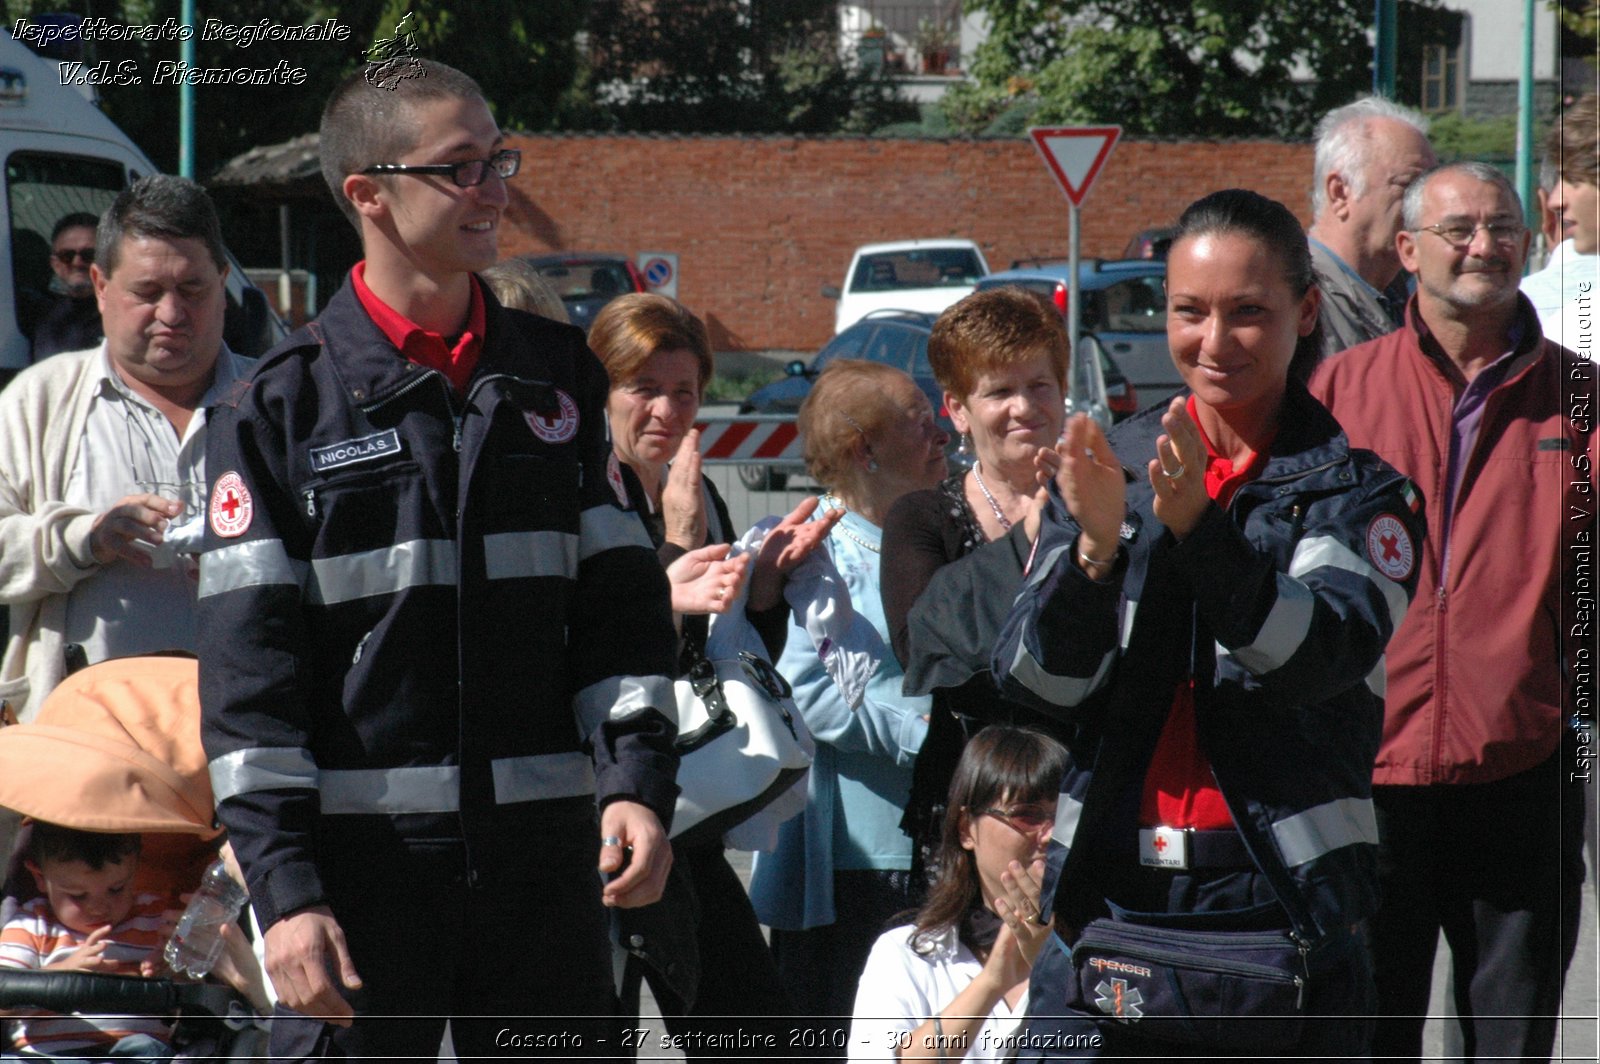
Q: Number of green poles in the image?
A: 3